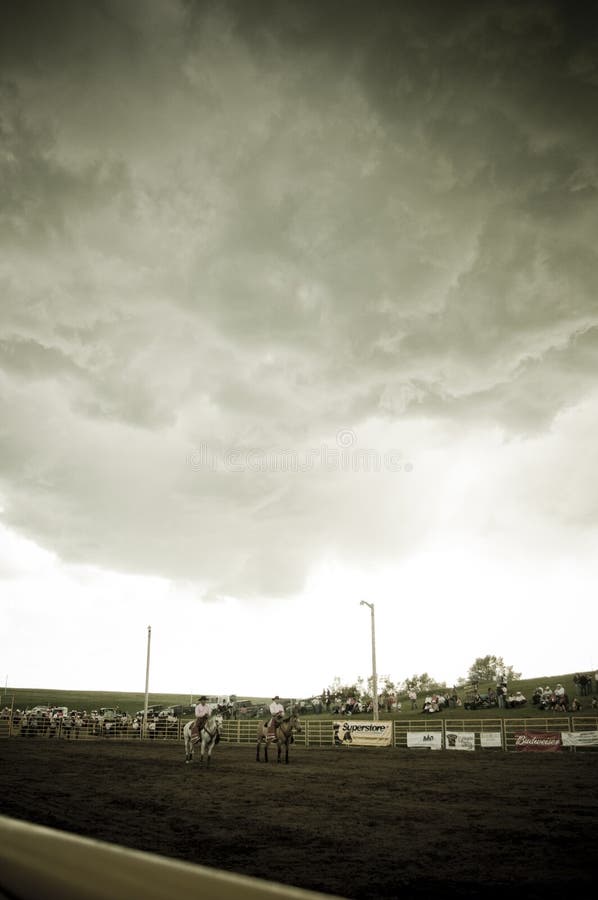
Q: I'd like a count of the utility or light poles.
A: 2